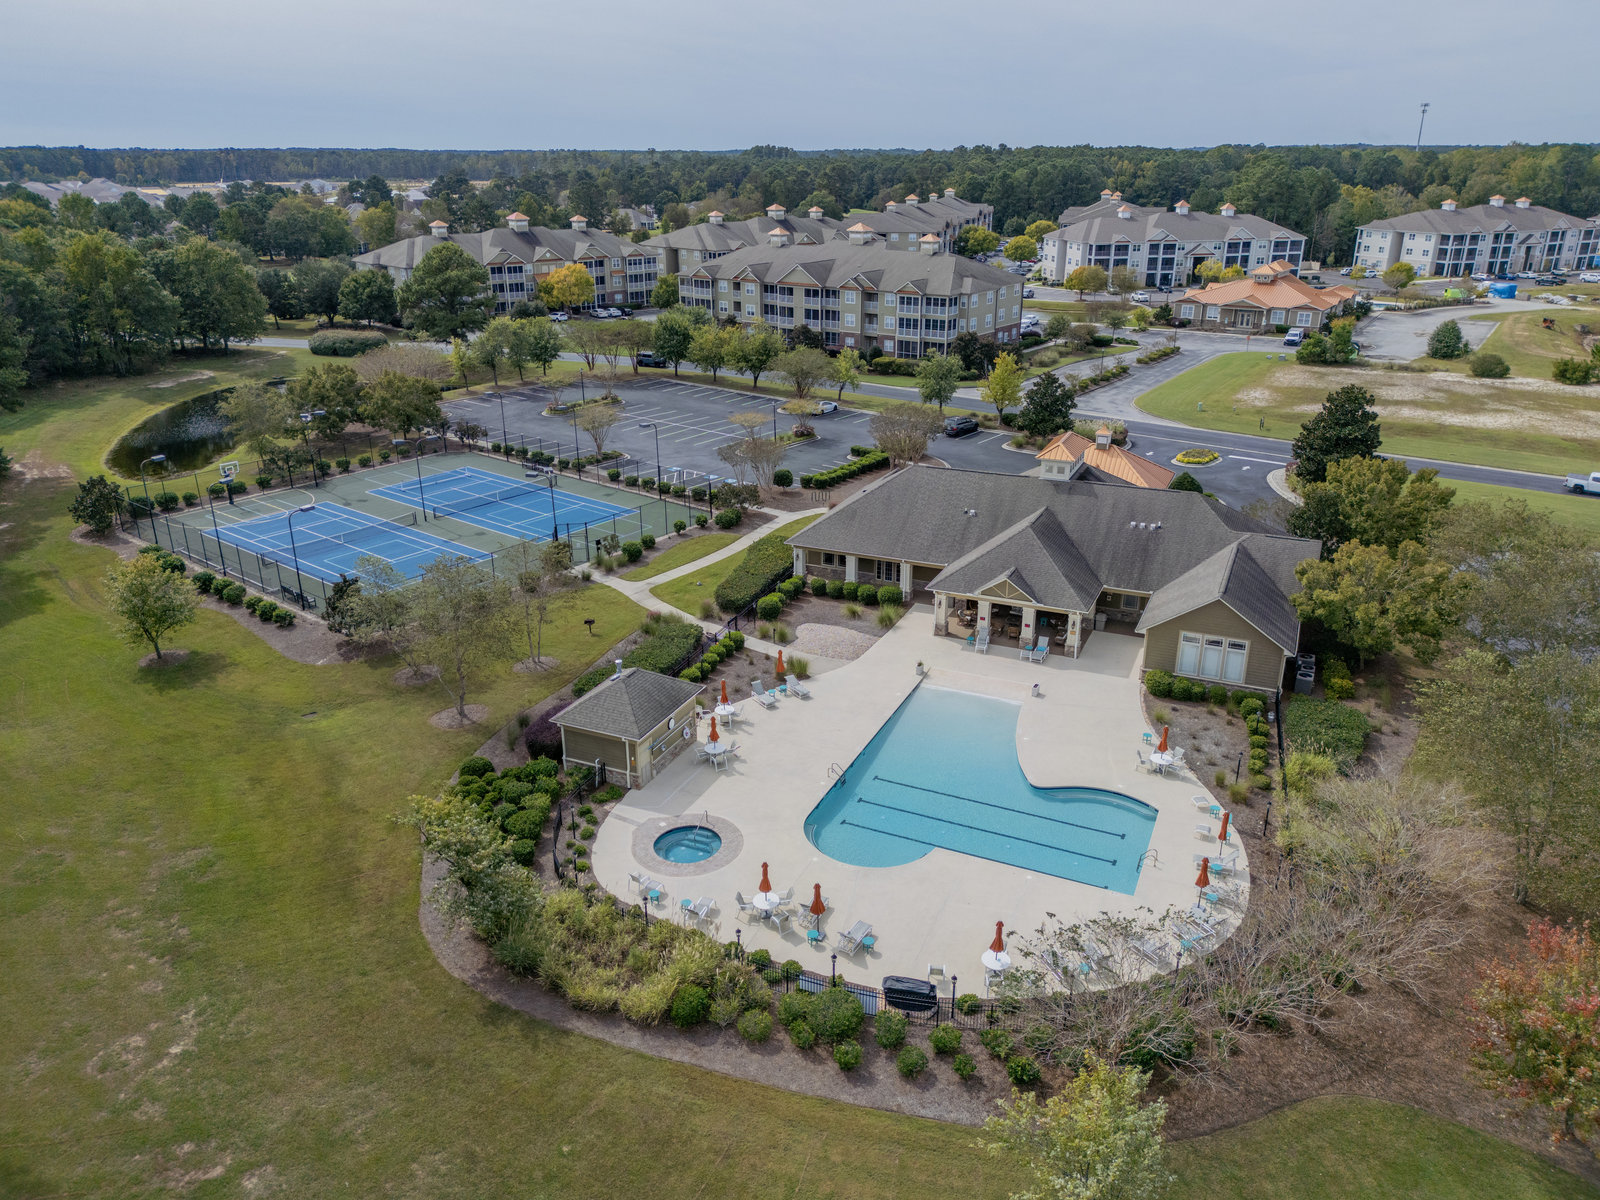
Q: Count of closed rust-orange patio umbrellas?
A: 9